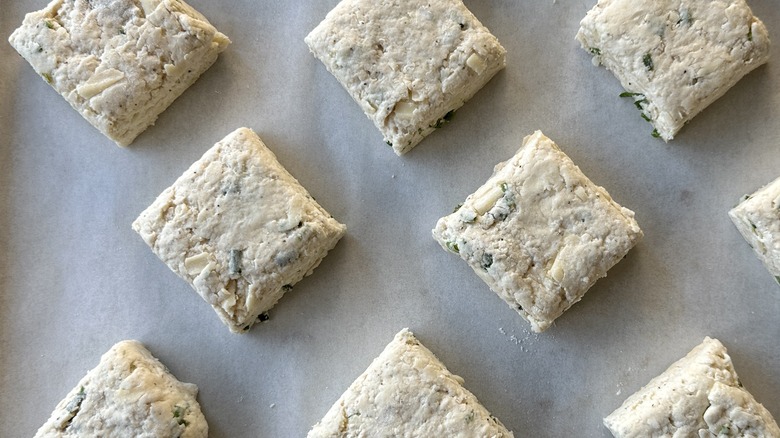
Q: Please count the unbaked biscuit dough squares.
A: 9